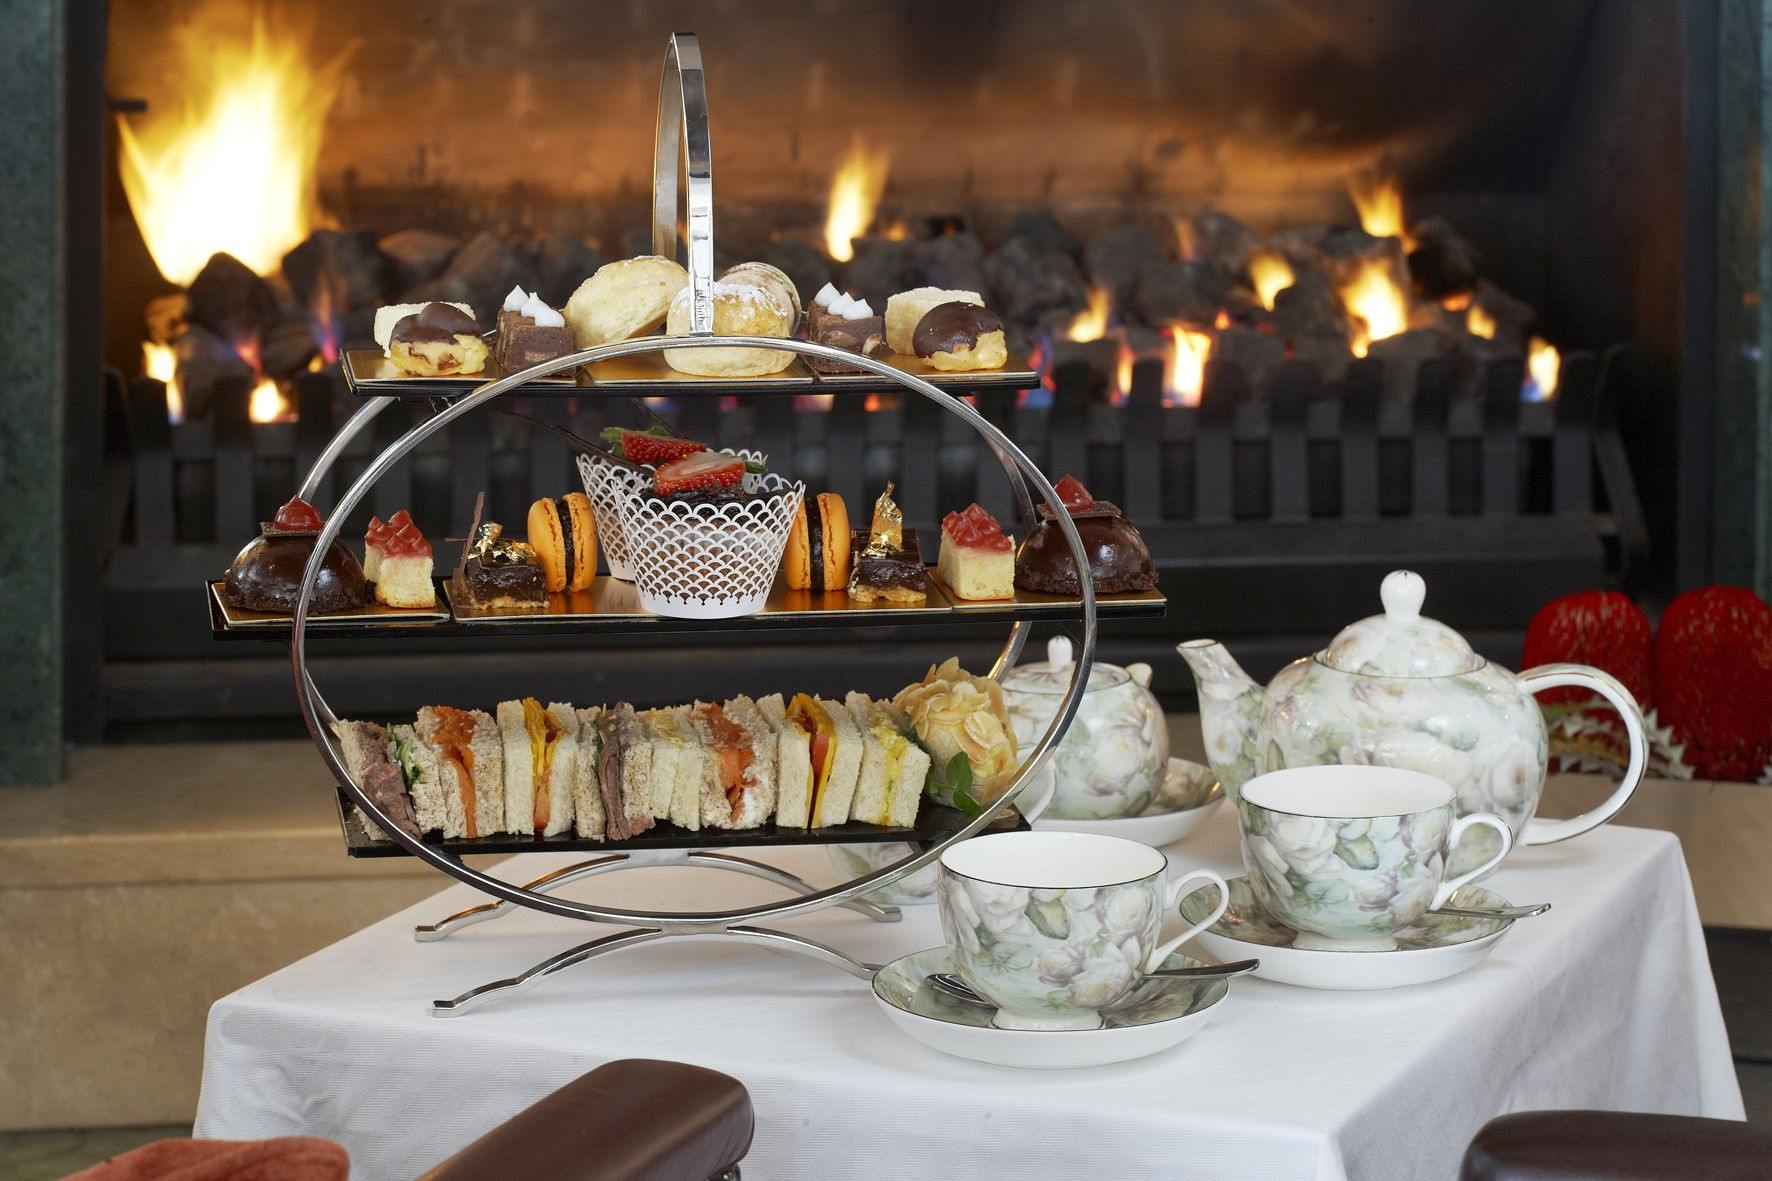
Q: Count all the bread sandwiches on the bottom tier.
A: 8